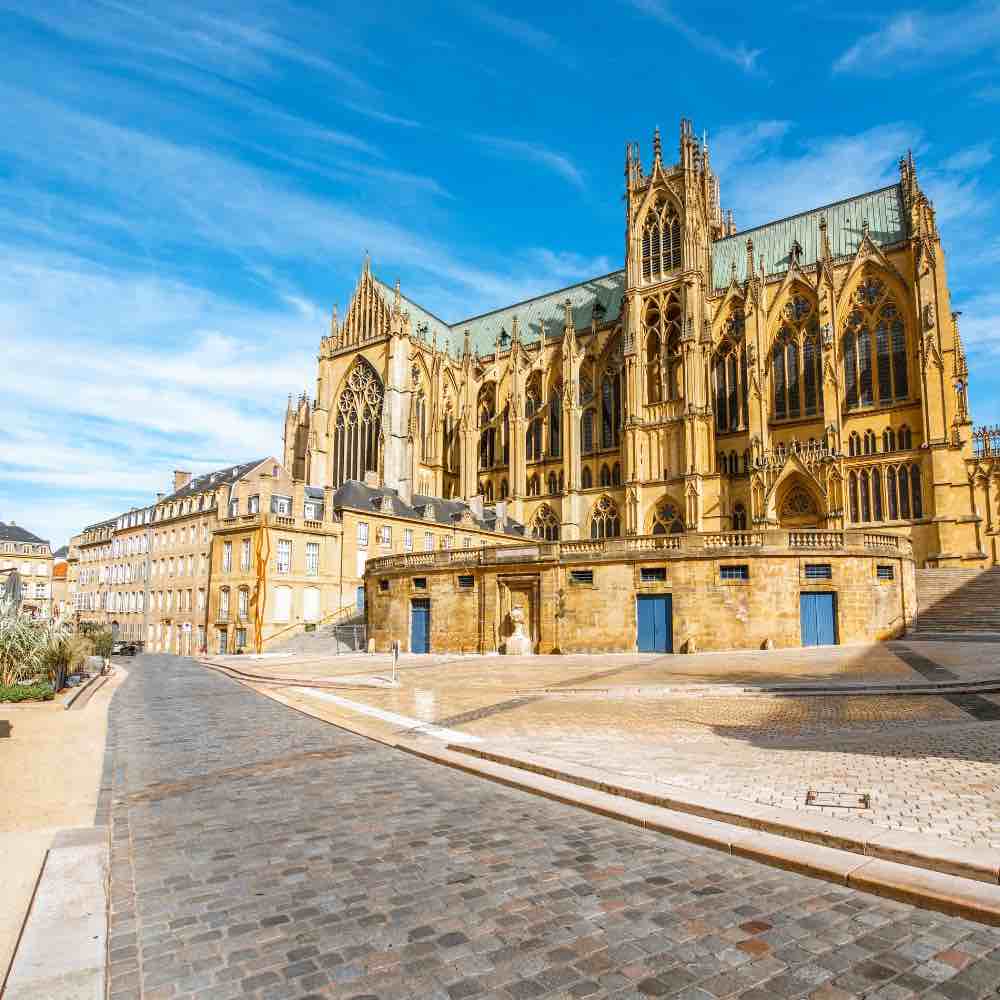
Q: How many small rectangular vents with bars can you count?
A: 8